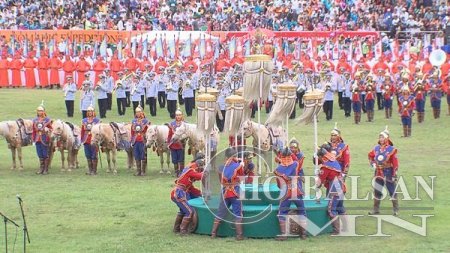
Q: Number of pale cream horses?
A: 6